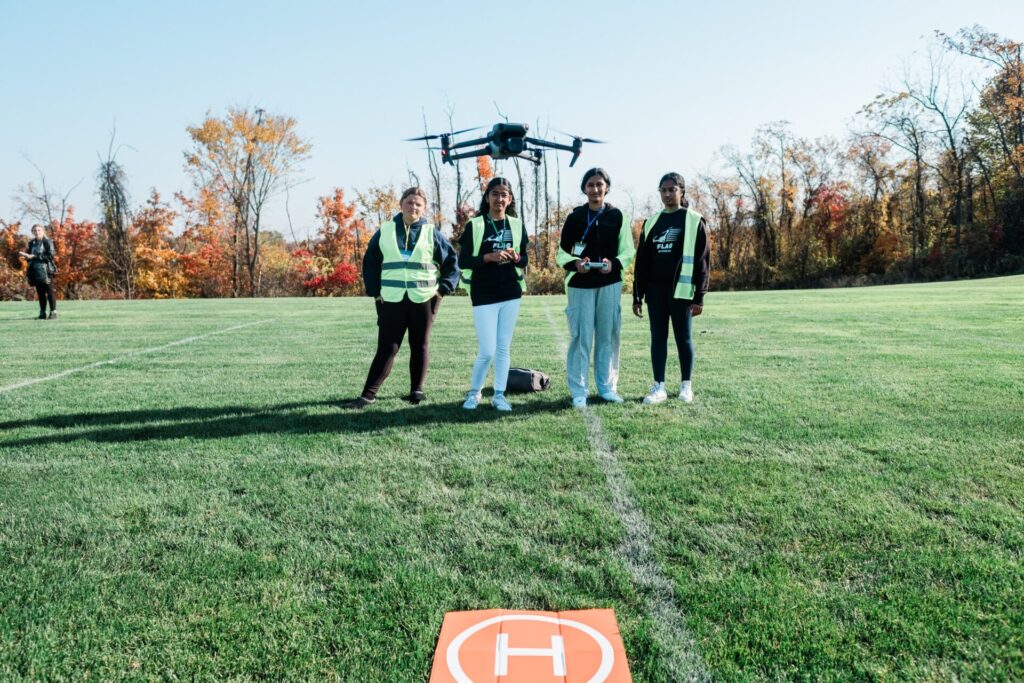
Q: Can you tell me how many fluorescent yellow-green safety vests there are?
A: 4